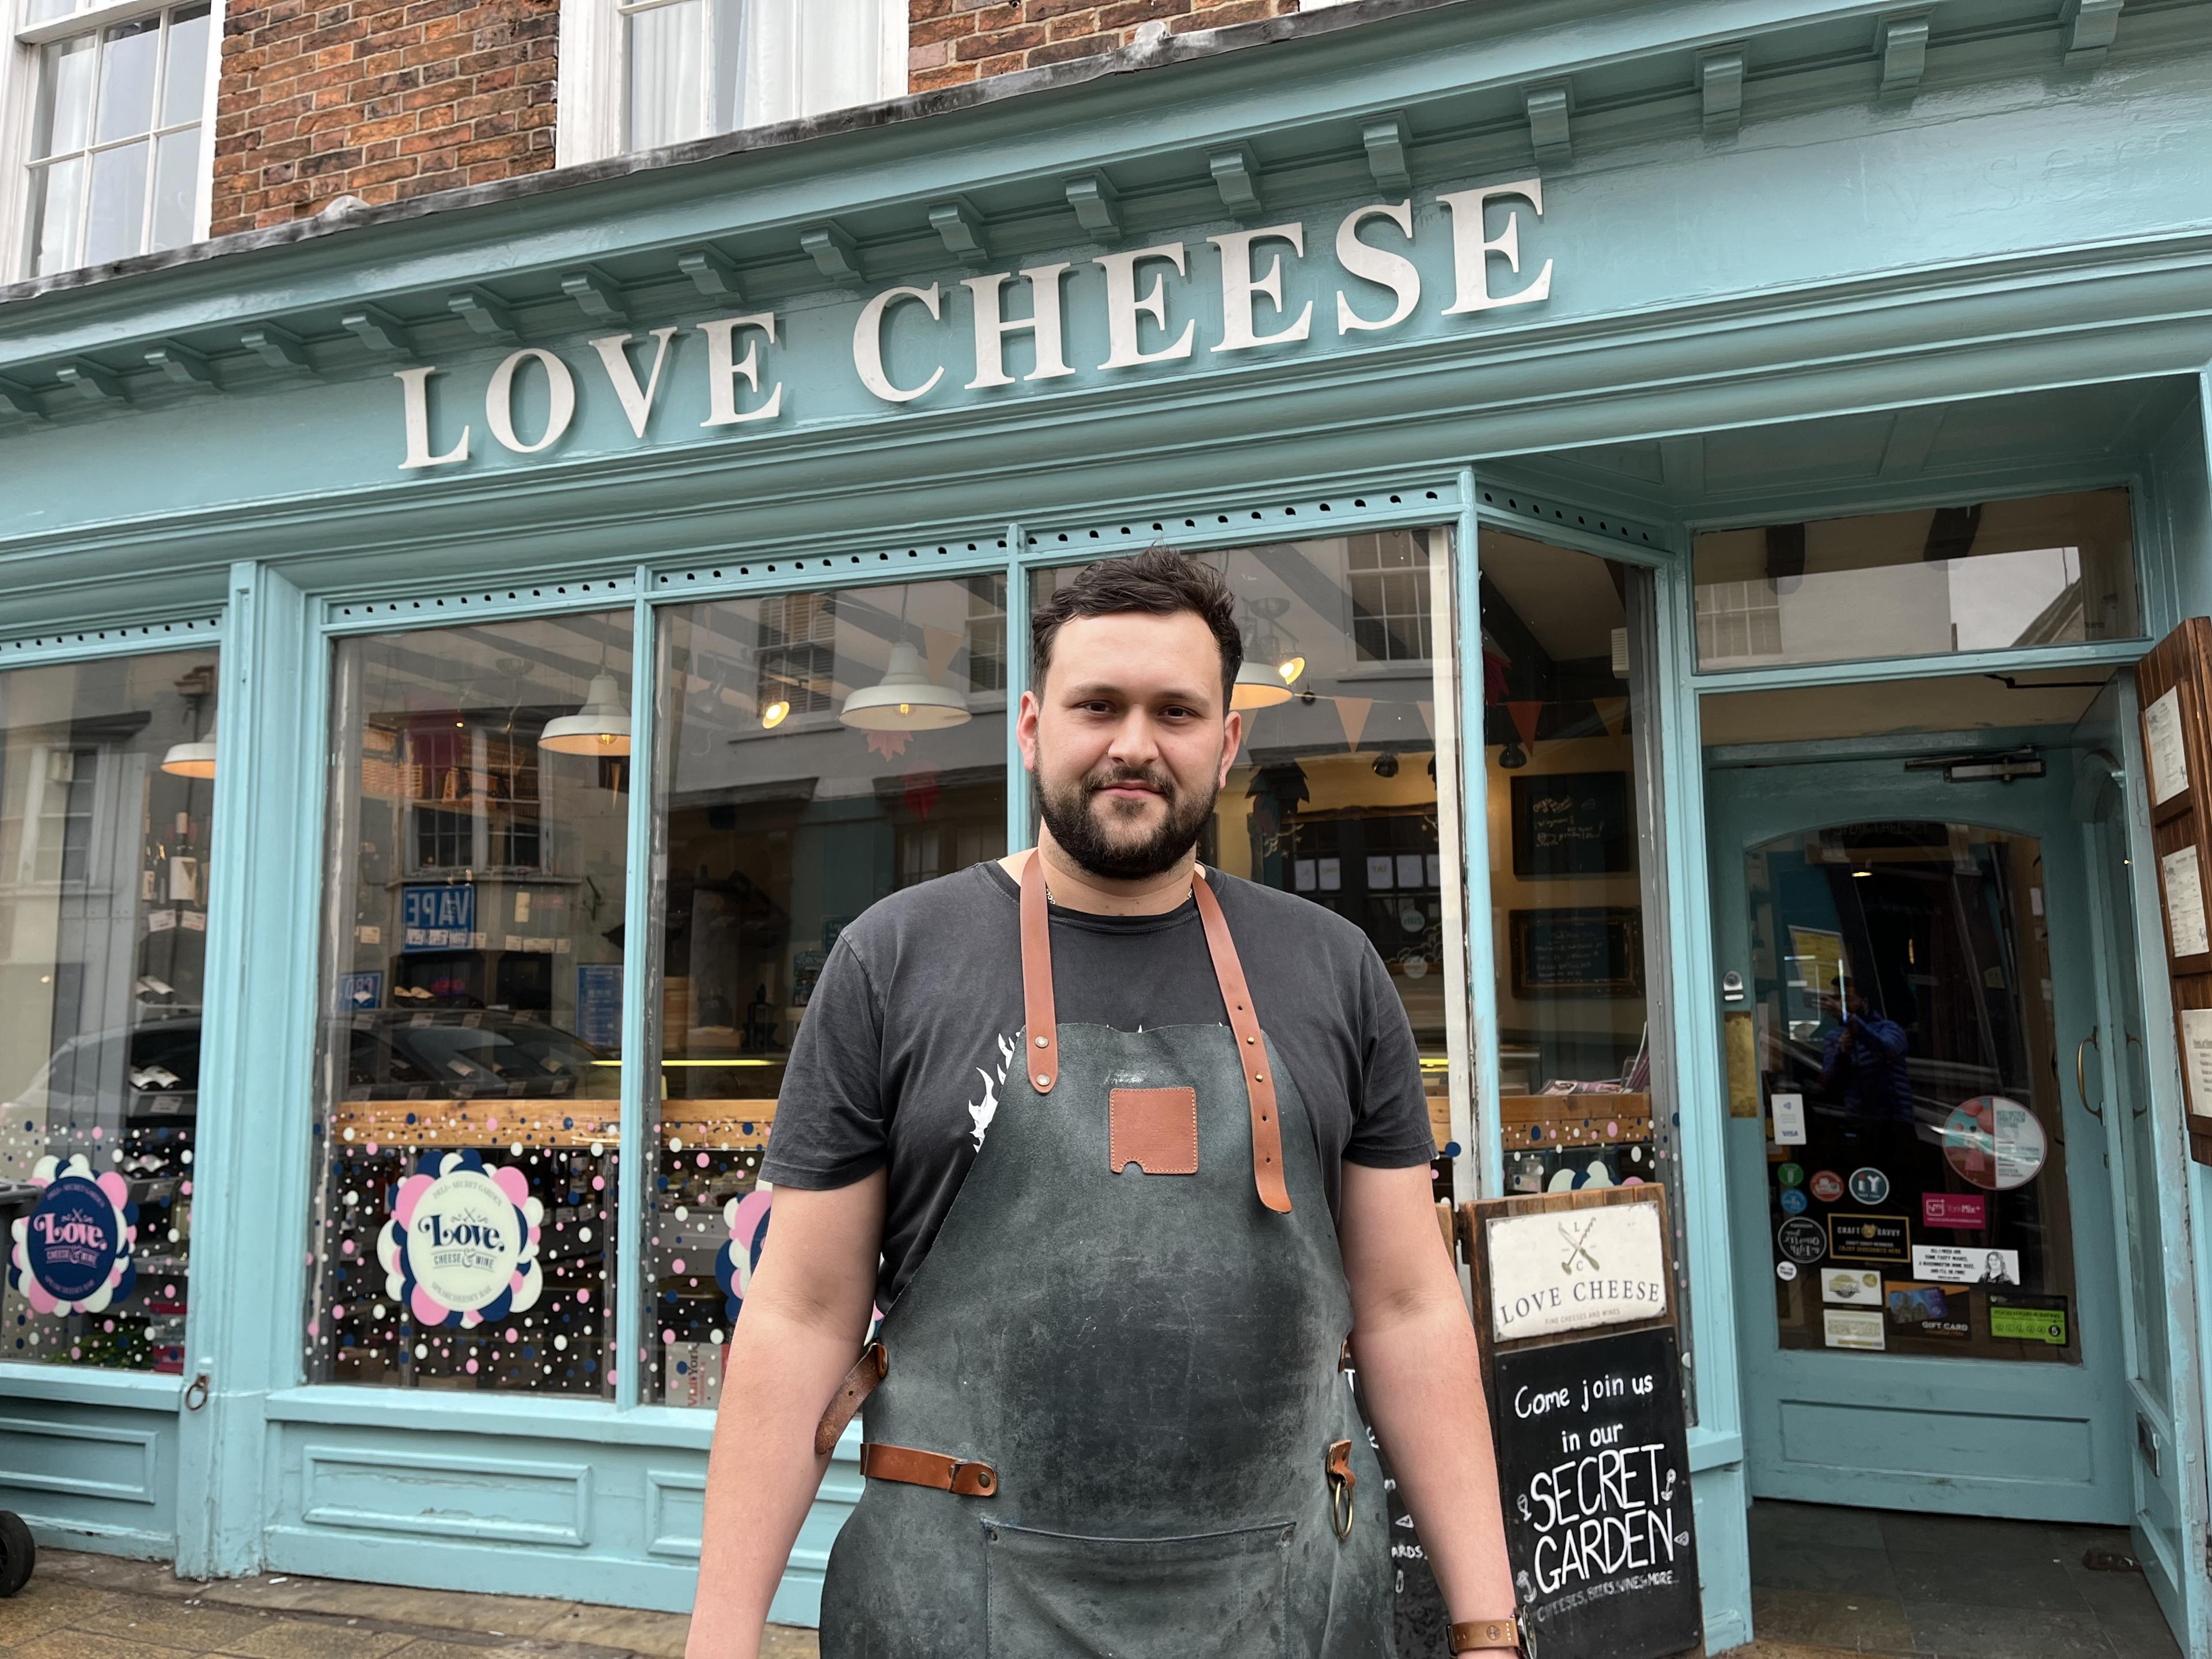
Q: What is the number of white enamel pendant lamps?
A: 4